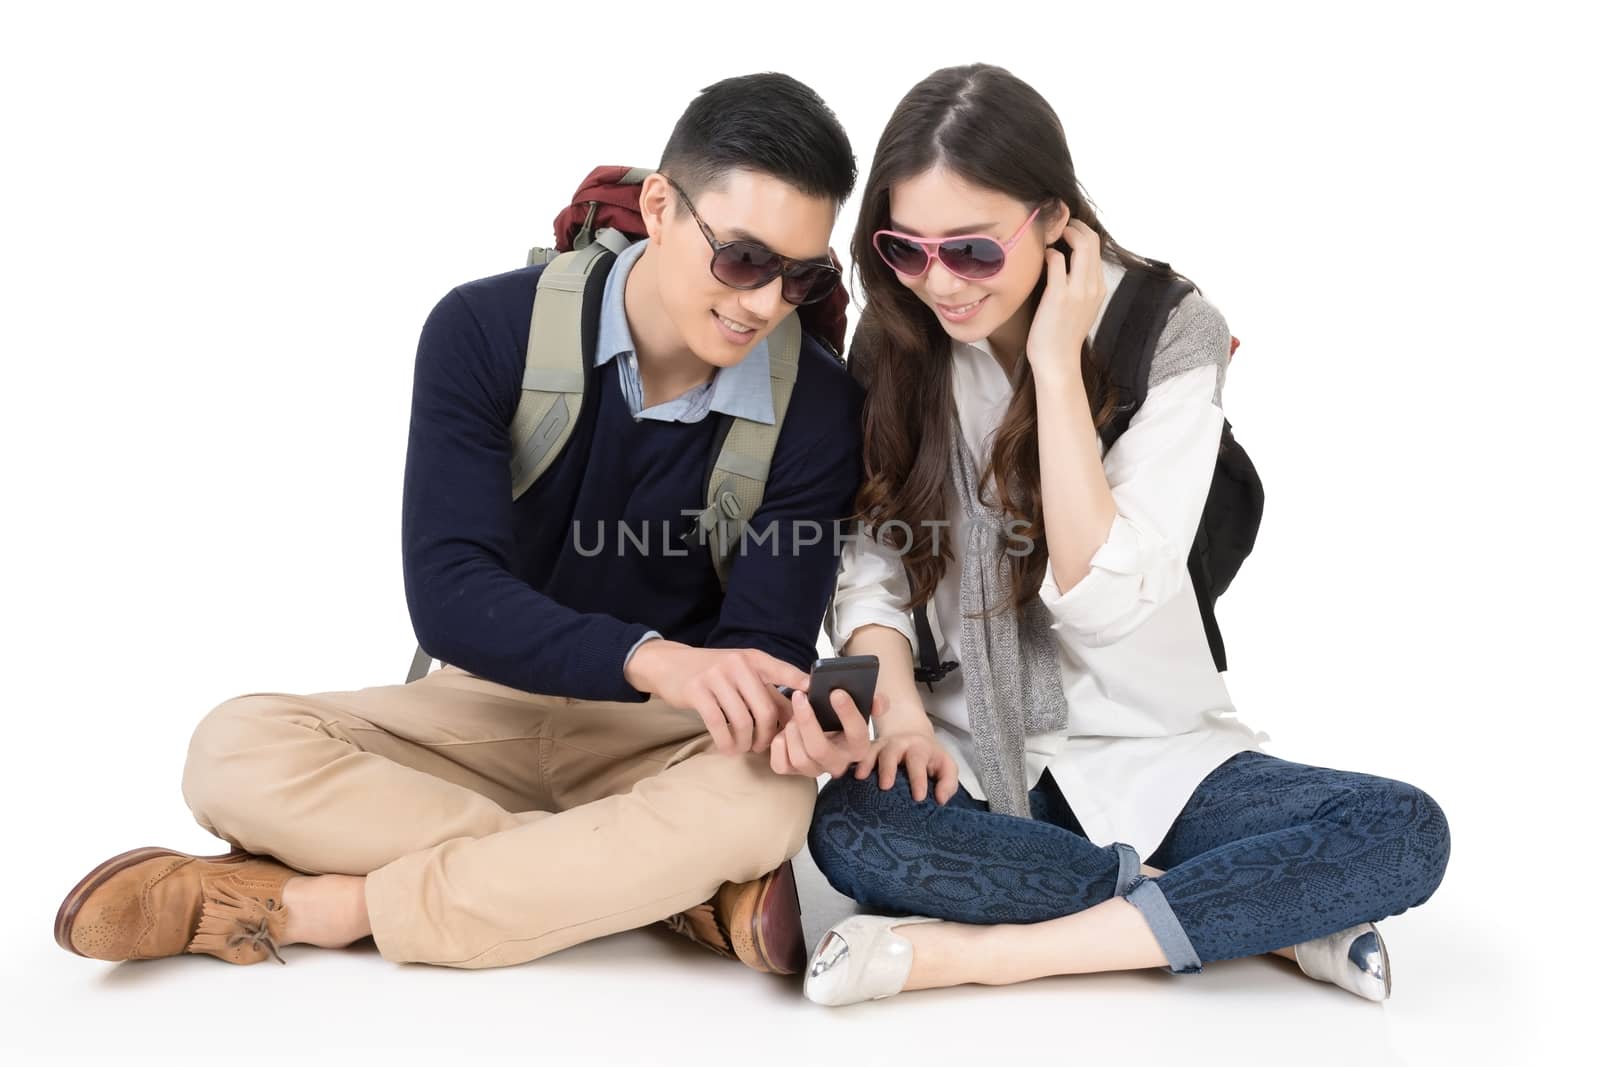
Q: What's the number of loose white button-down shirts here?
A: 1